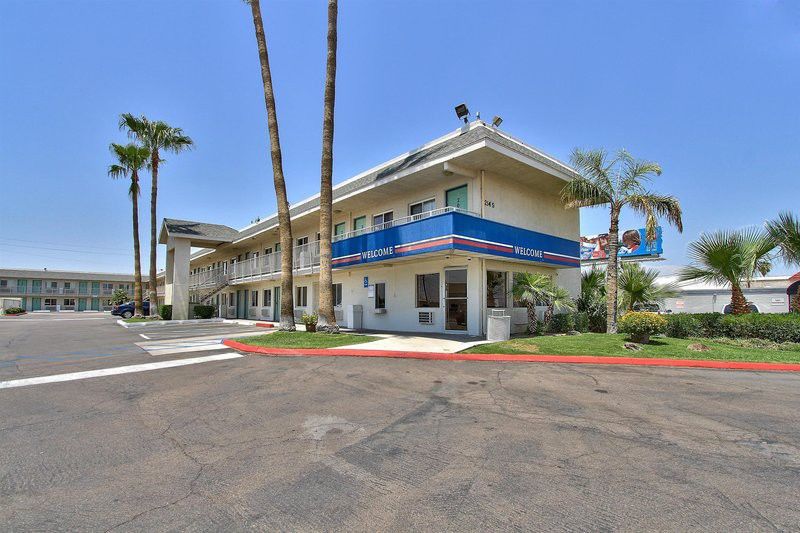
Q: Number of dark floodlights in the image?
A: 2